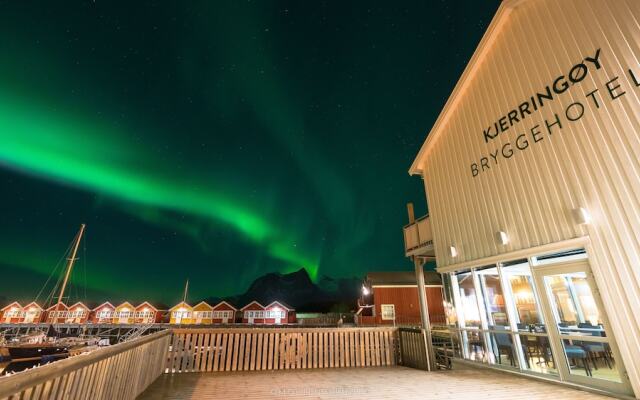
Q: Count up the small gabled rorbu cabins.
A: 12